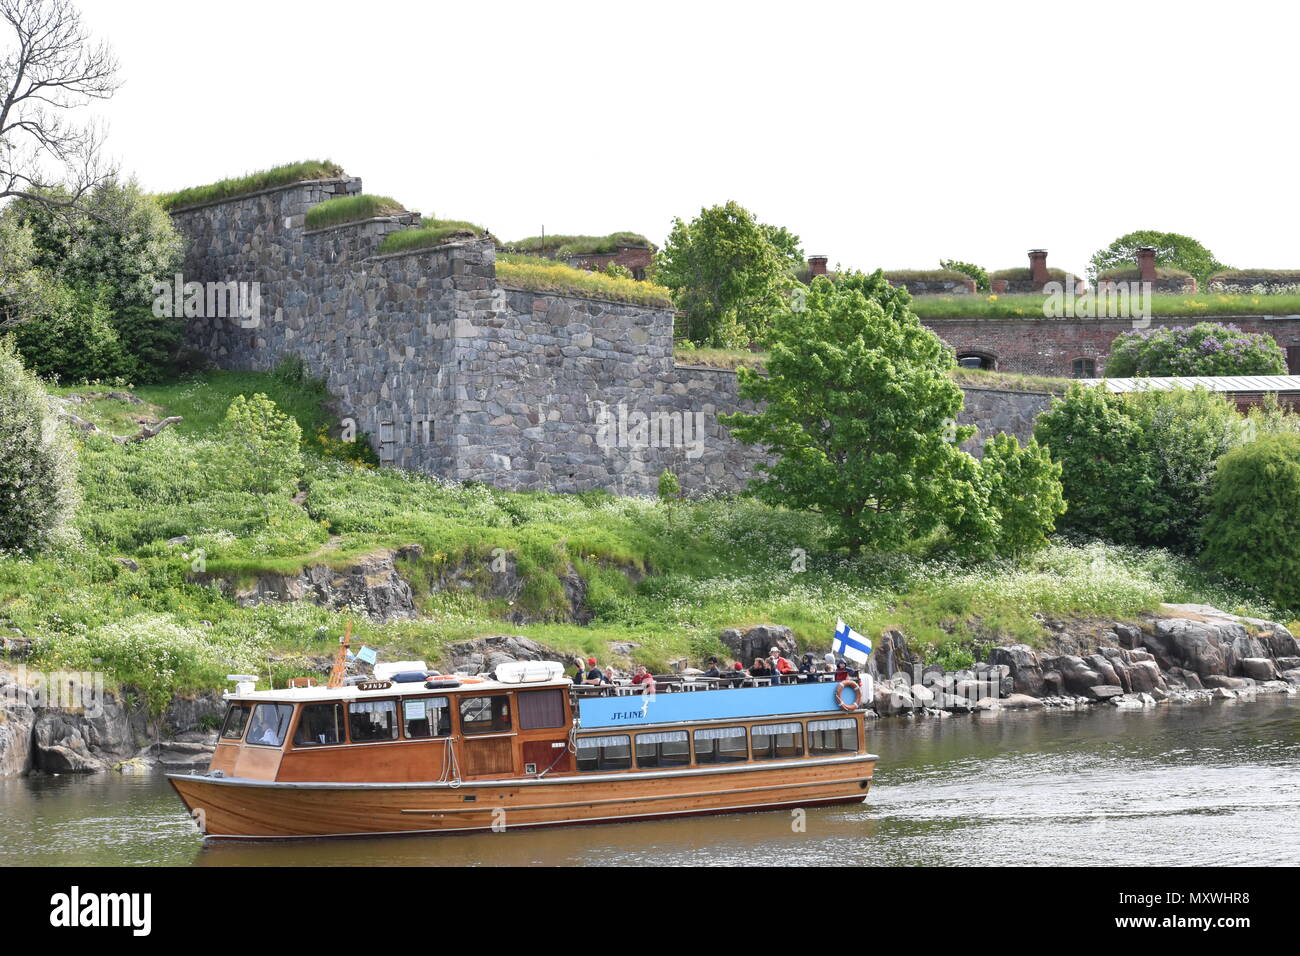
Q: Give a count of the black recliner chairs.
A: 0